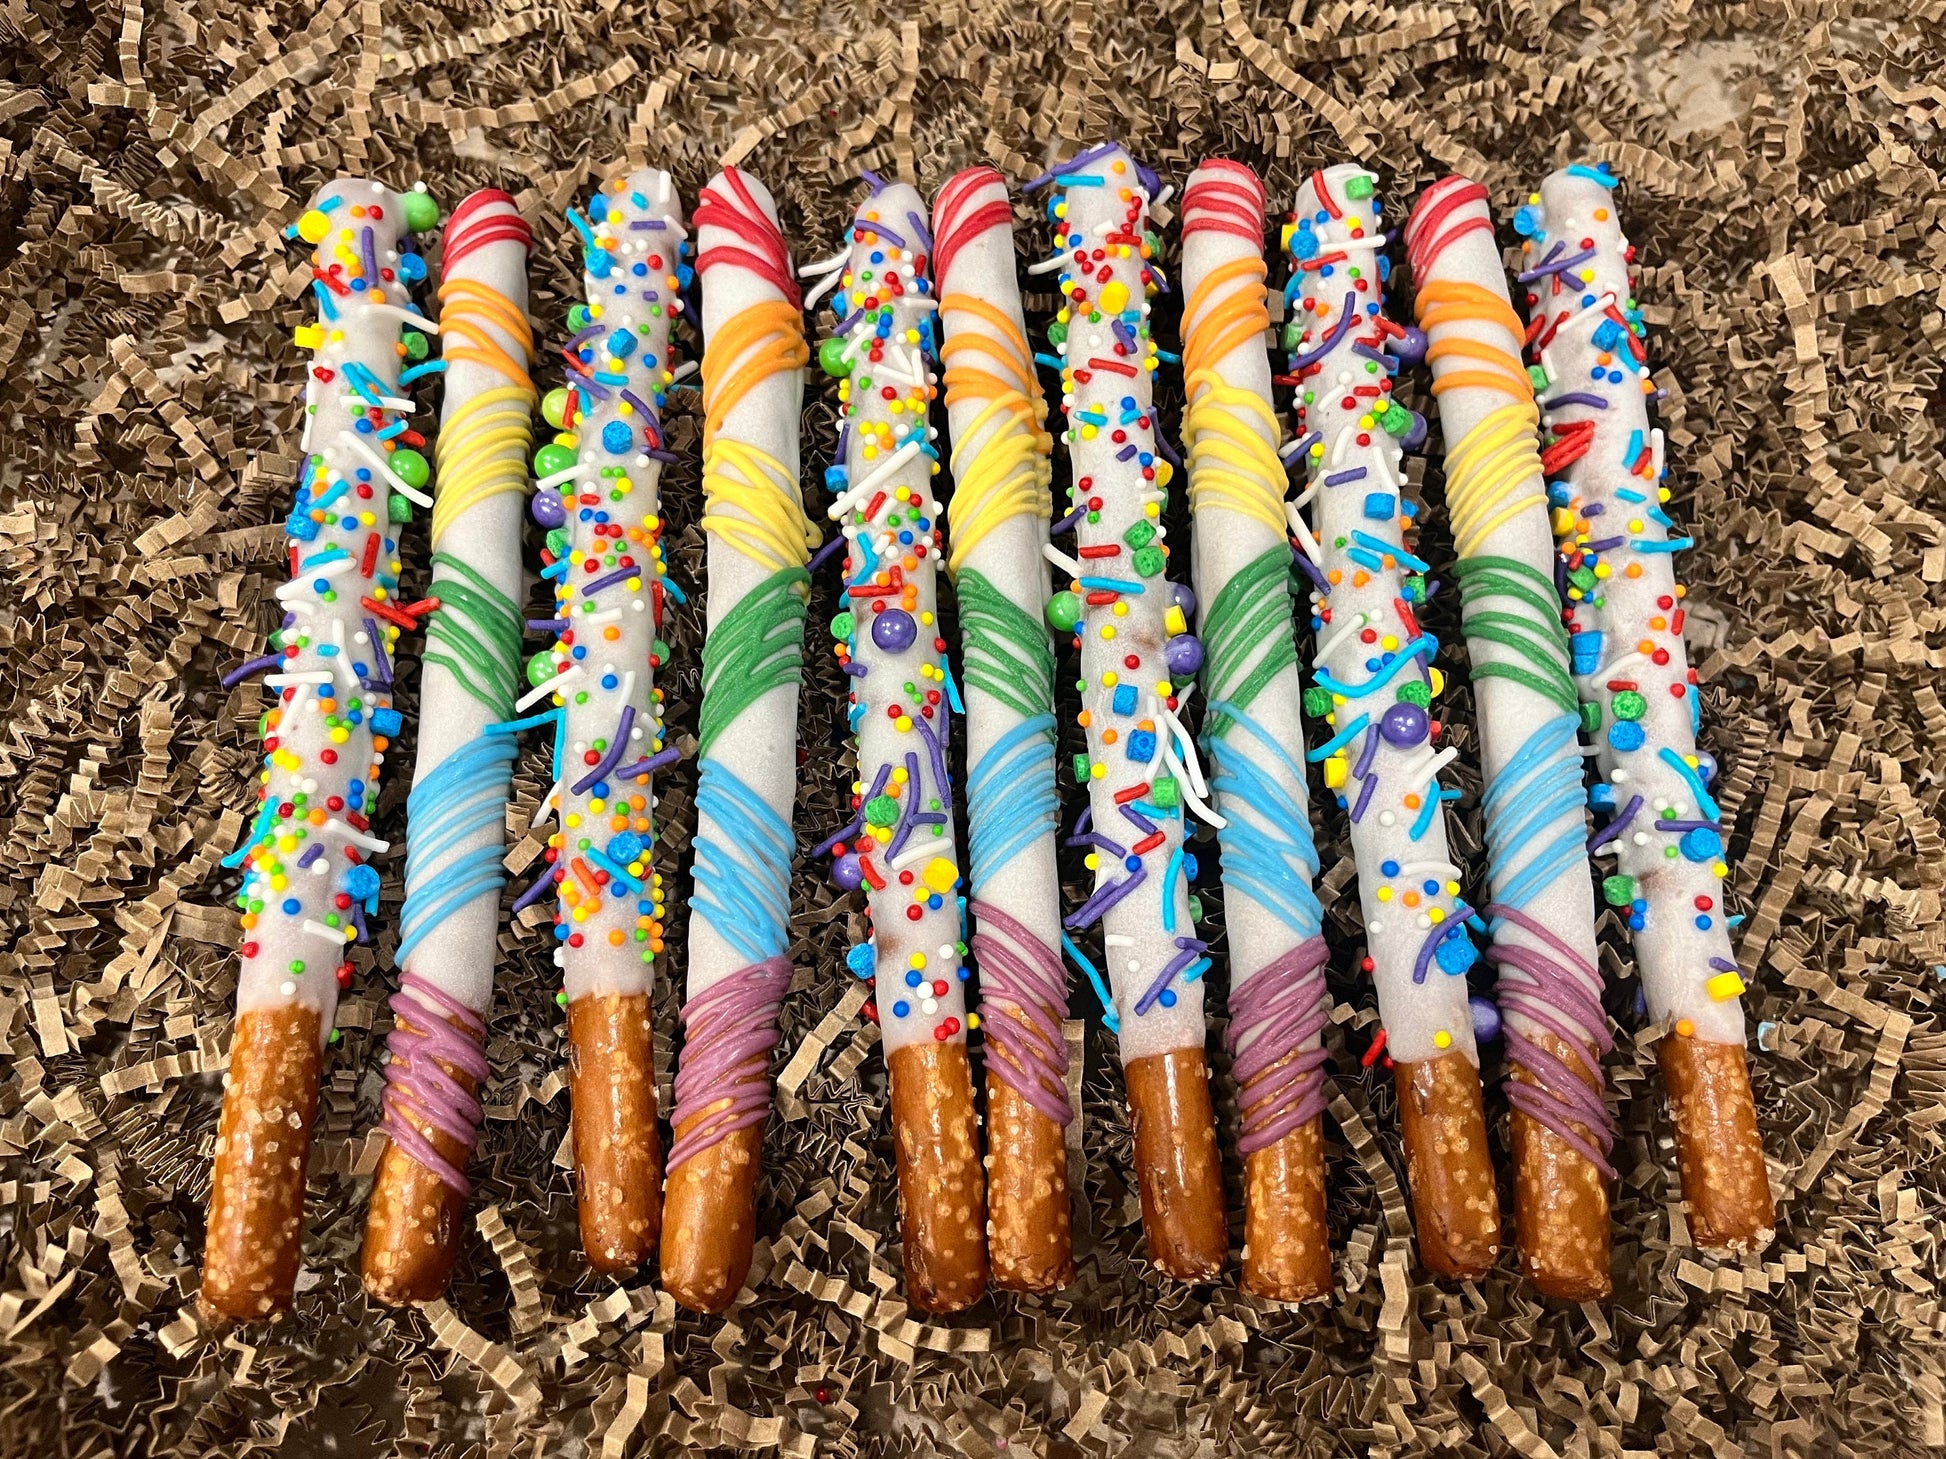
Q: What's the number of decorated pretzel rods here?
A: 11